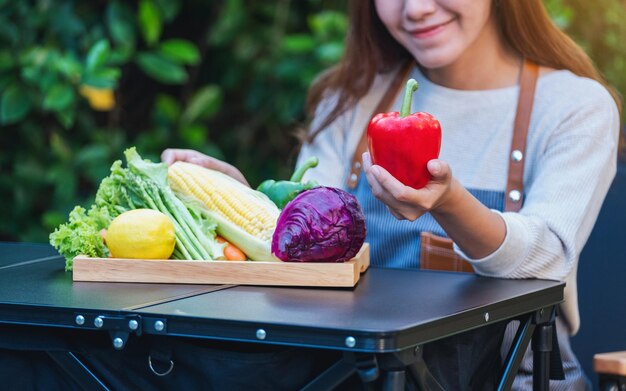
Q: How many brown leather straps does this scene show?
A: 2